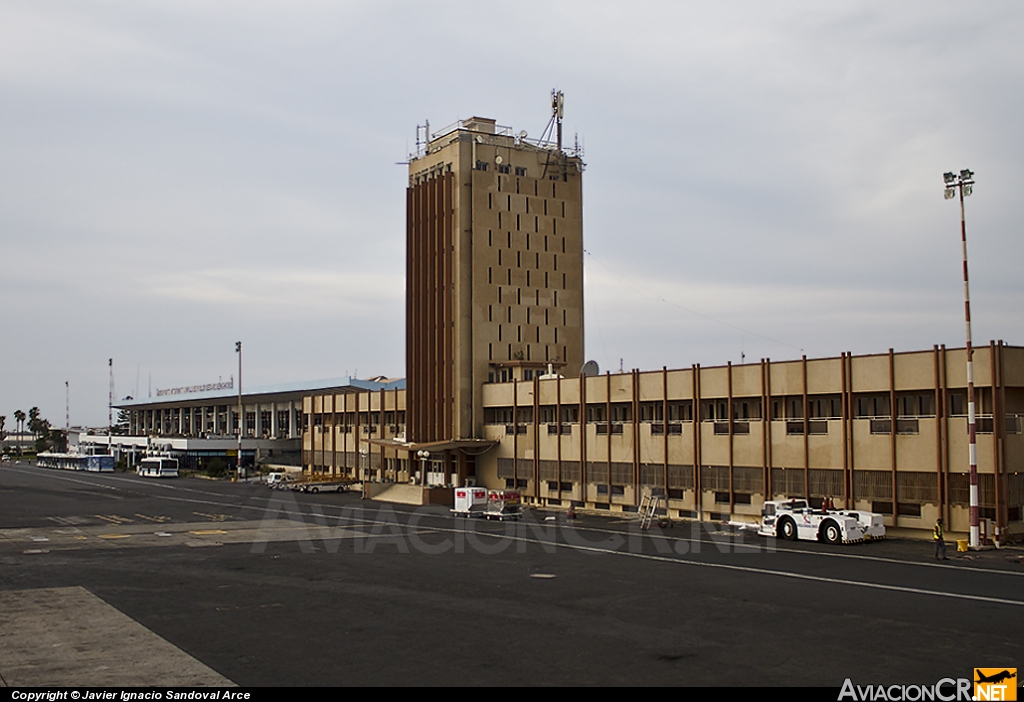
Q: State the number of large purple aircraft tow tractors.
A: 0